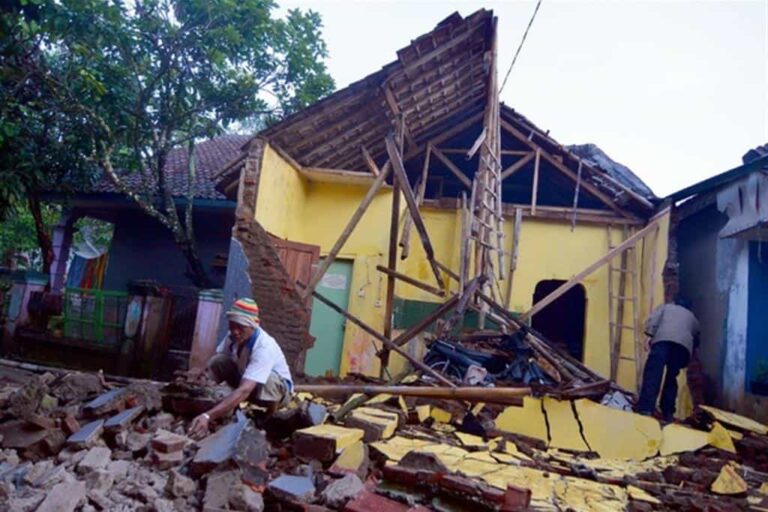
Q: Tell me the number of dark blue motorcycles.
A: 1